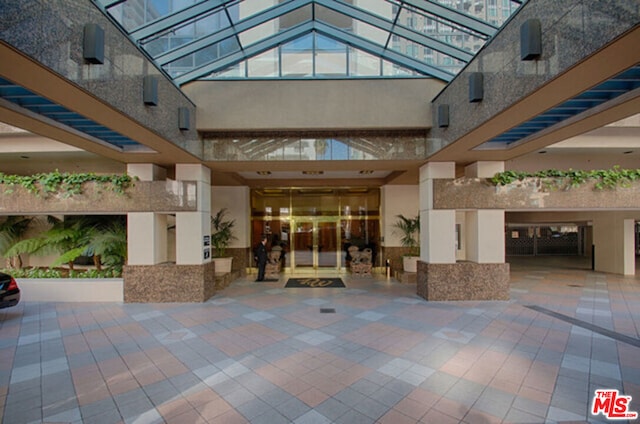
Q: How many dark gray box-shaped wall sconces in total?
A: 6